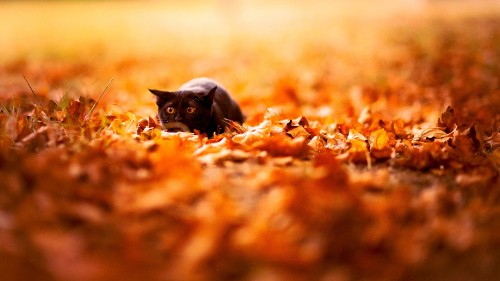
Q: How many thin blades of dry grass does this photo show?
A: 2